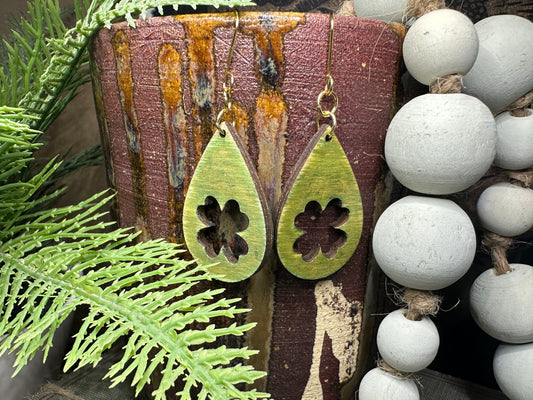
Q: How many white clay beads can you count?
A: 11